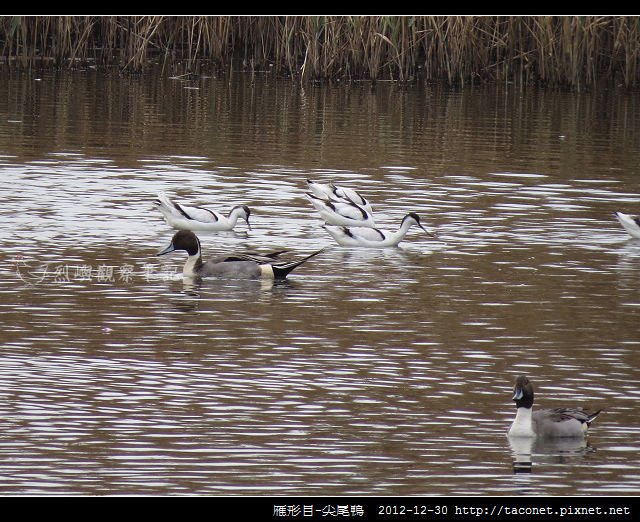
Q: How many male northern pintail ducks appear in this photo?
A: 2